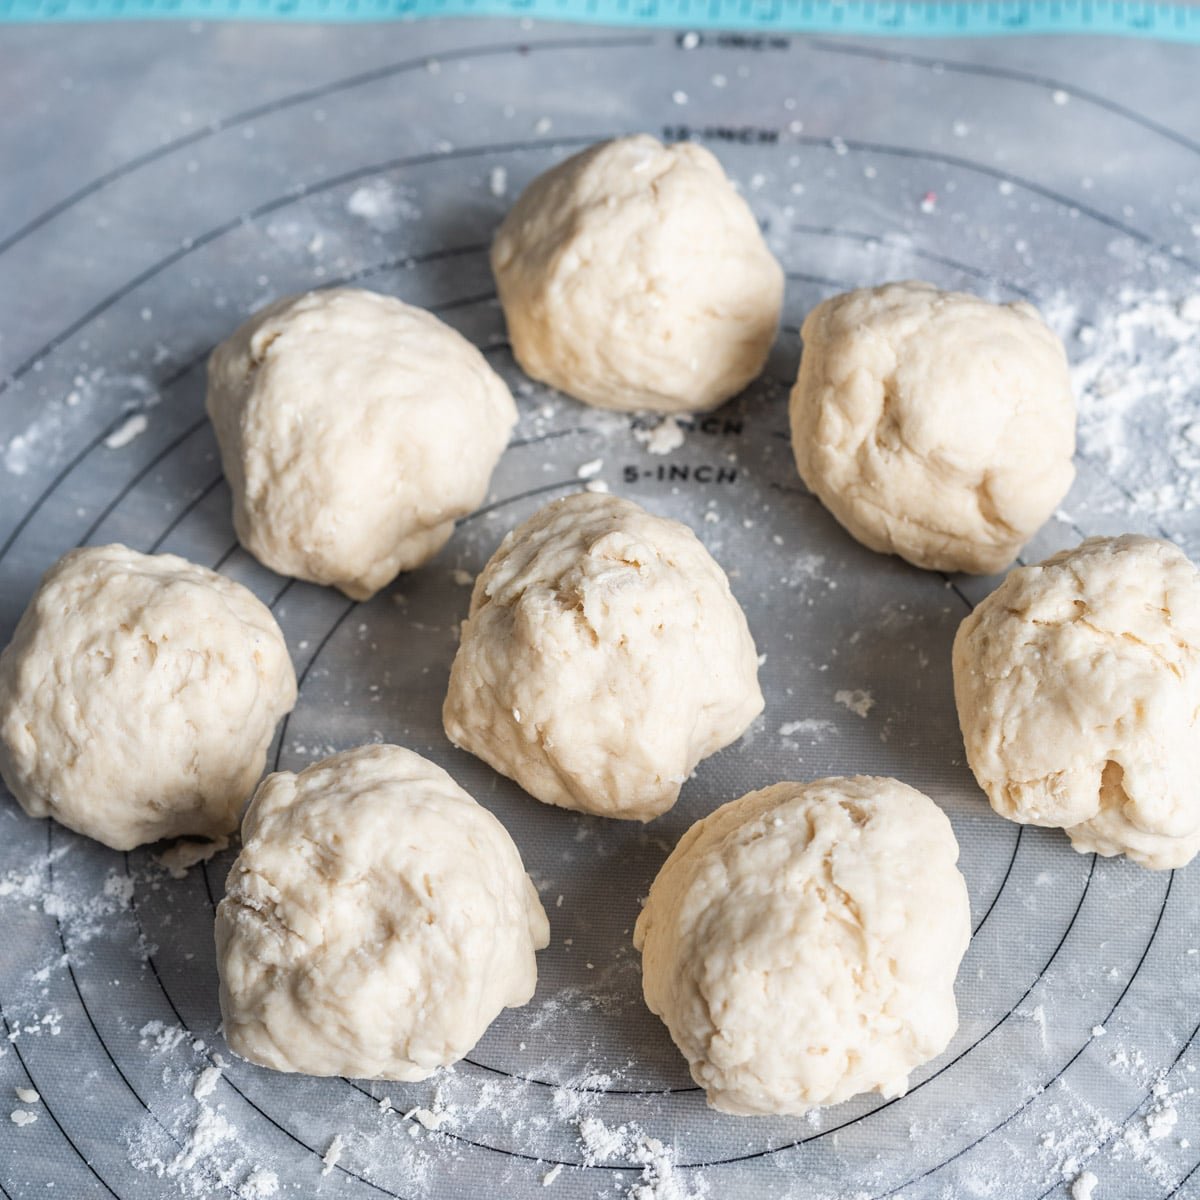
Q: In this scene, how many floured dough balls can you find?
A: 8